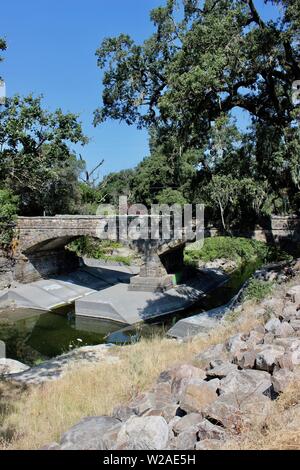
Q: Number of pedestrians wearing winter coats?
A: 0